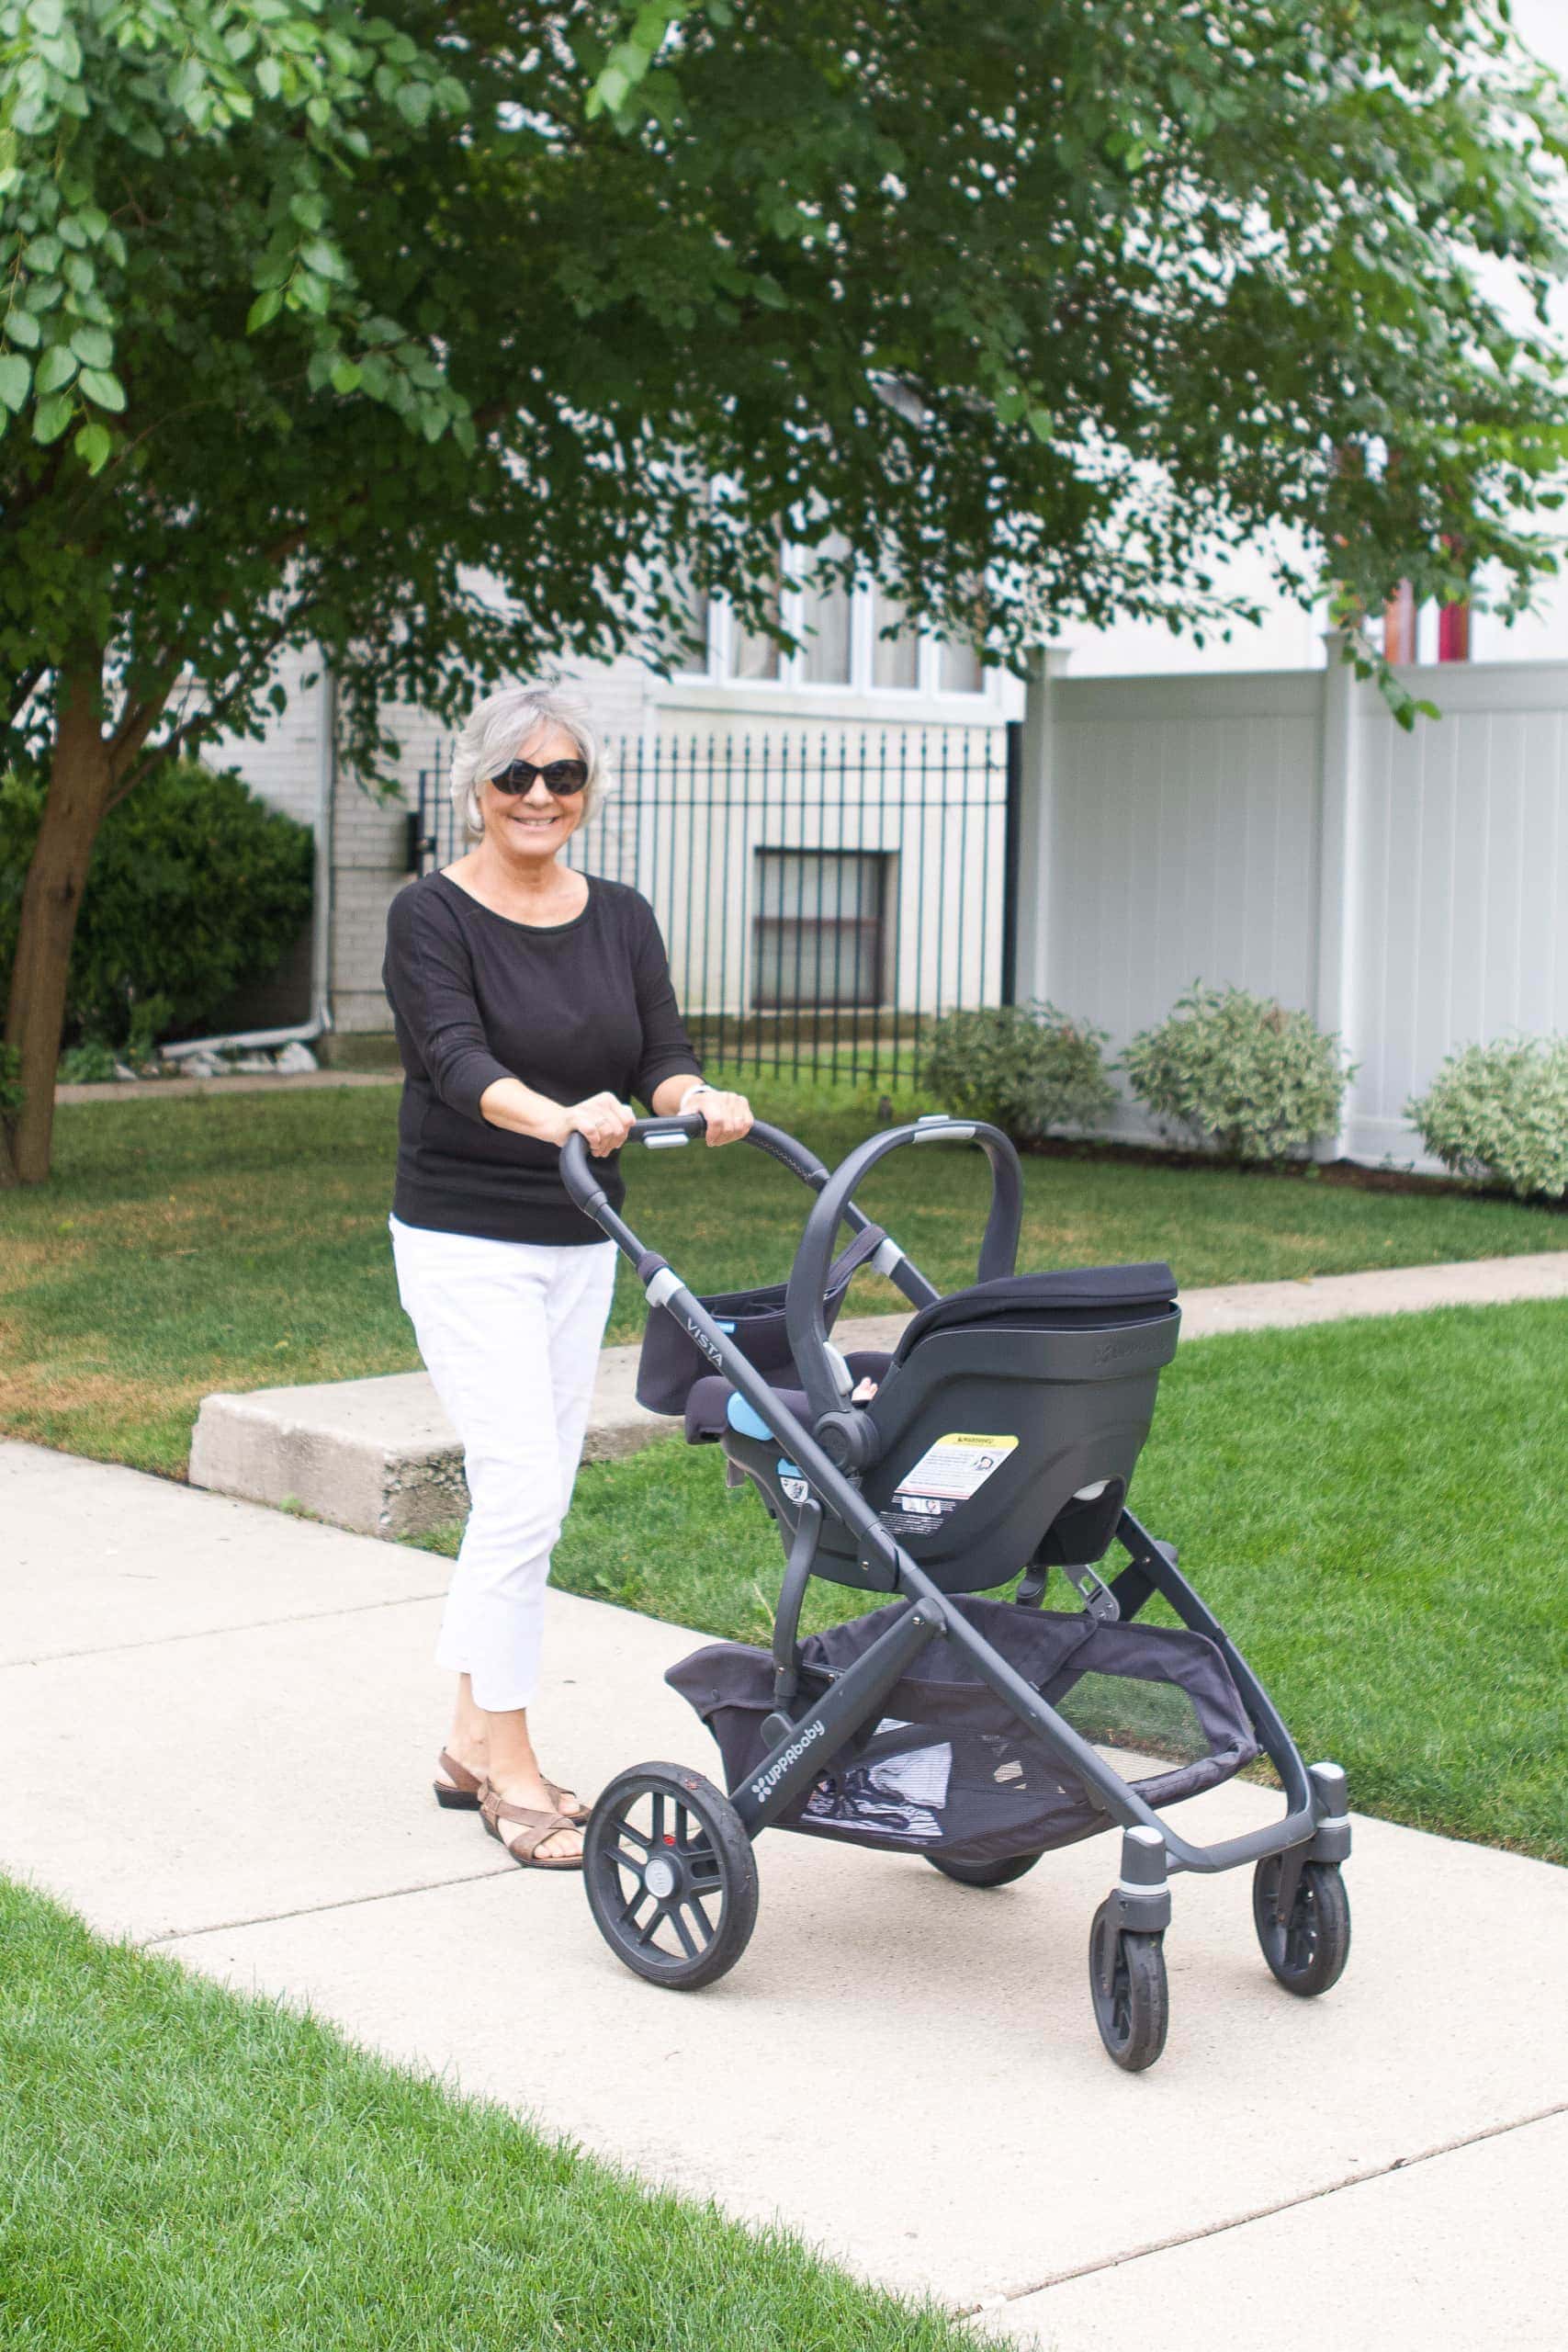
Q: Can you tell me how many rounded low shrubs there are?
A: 3